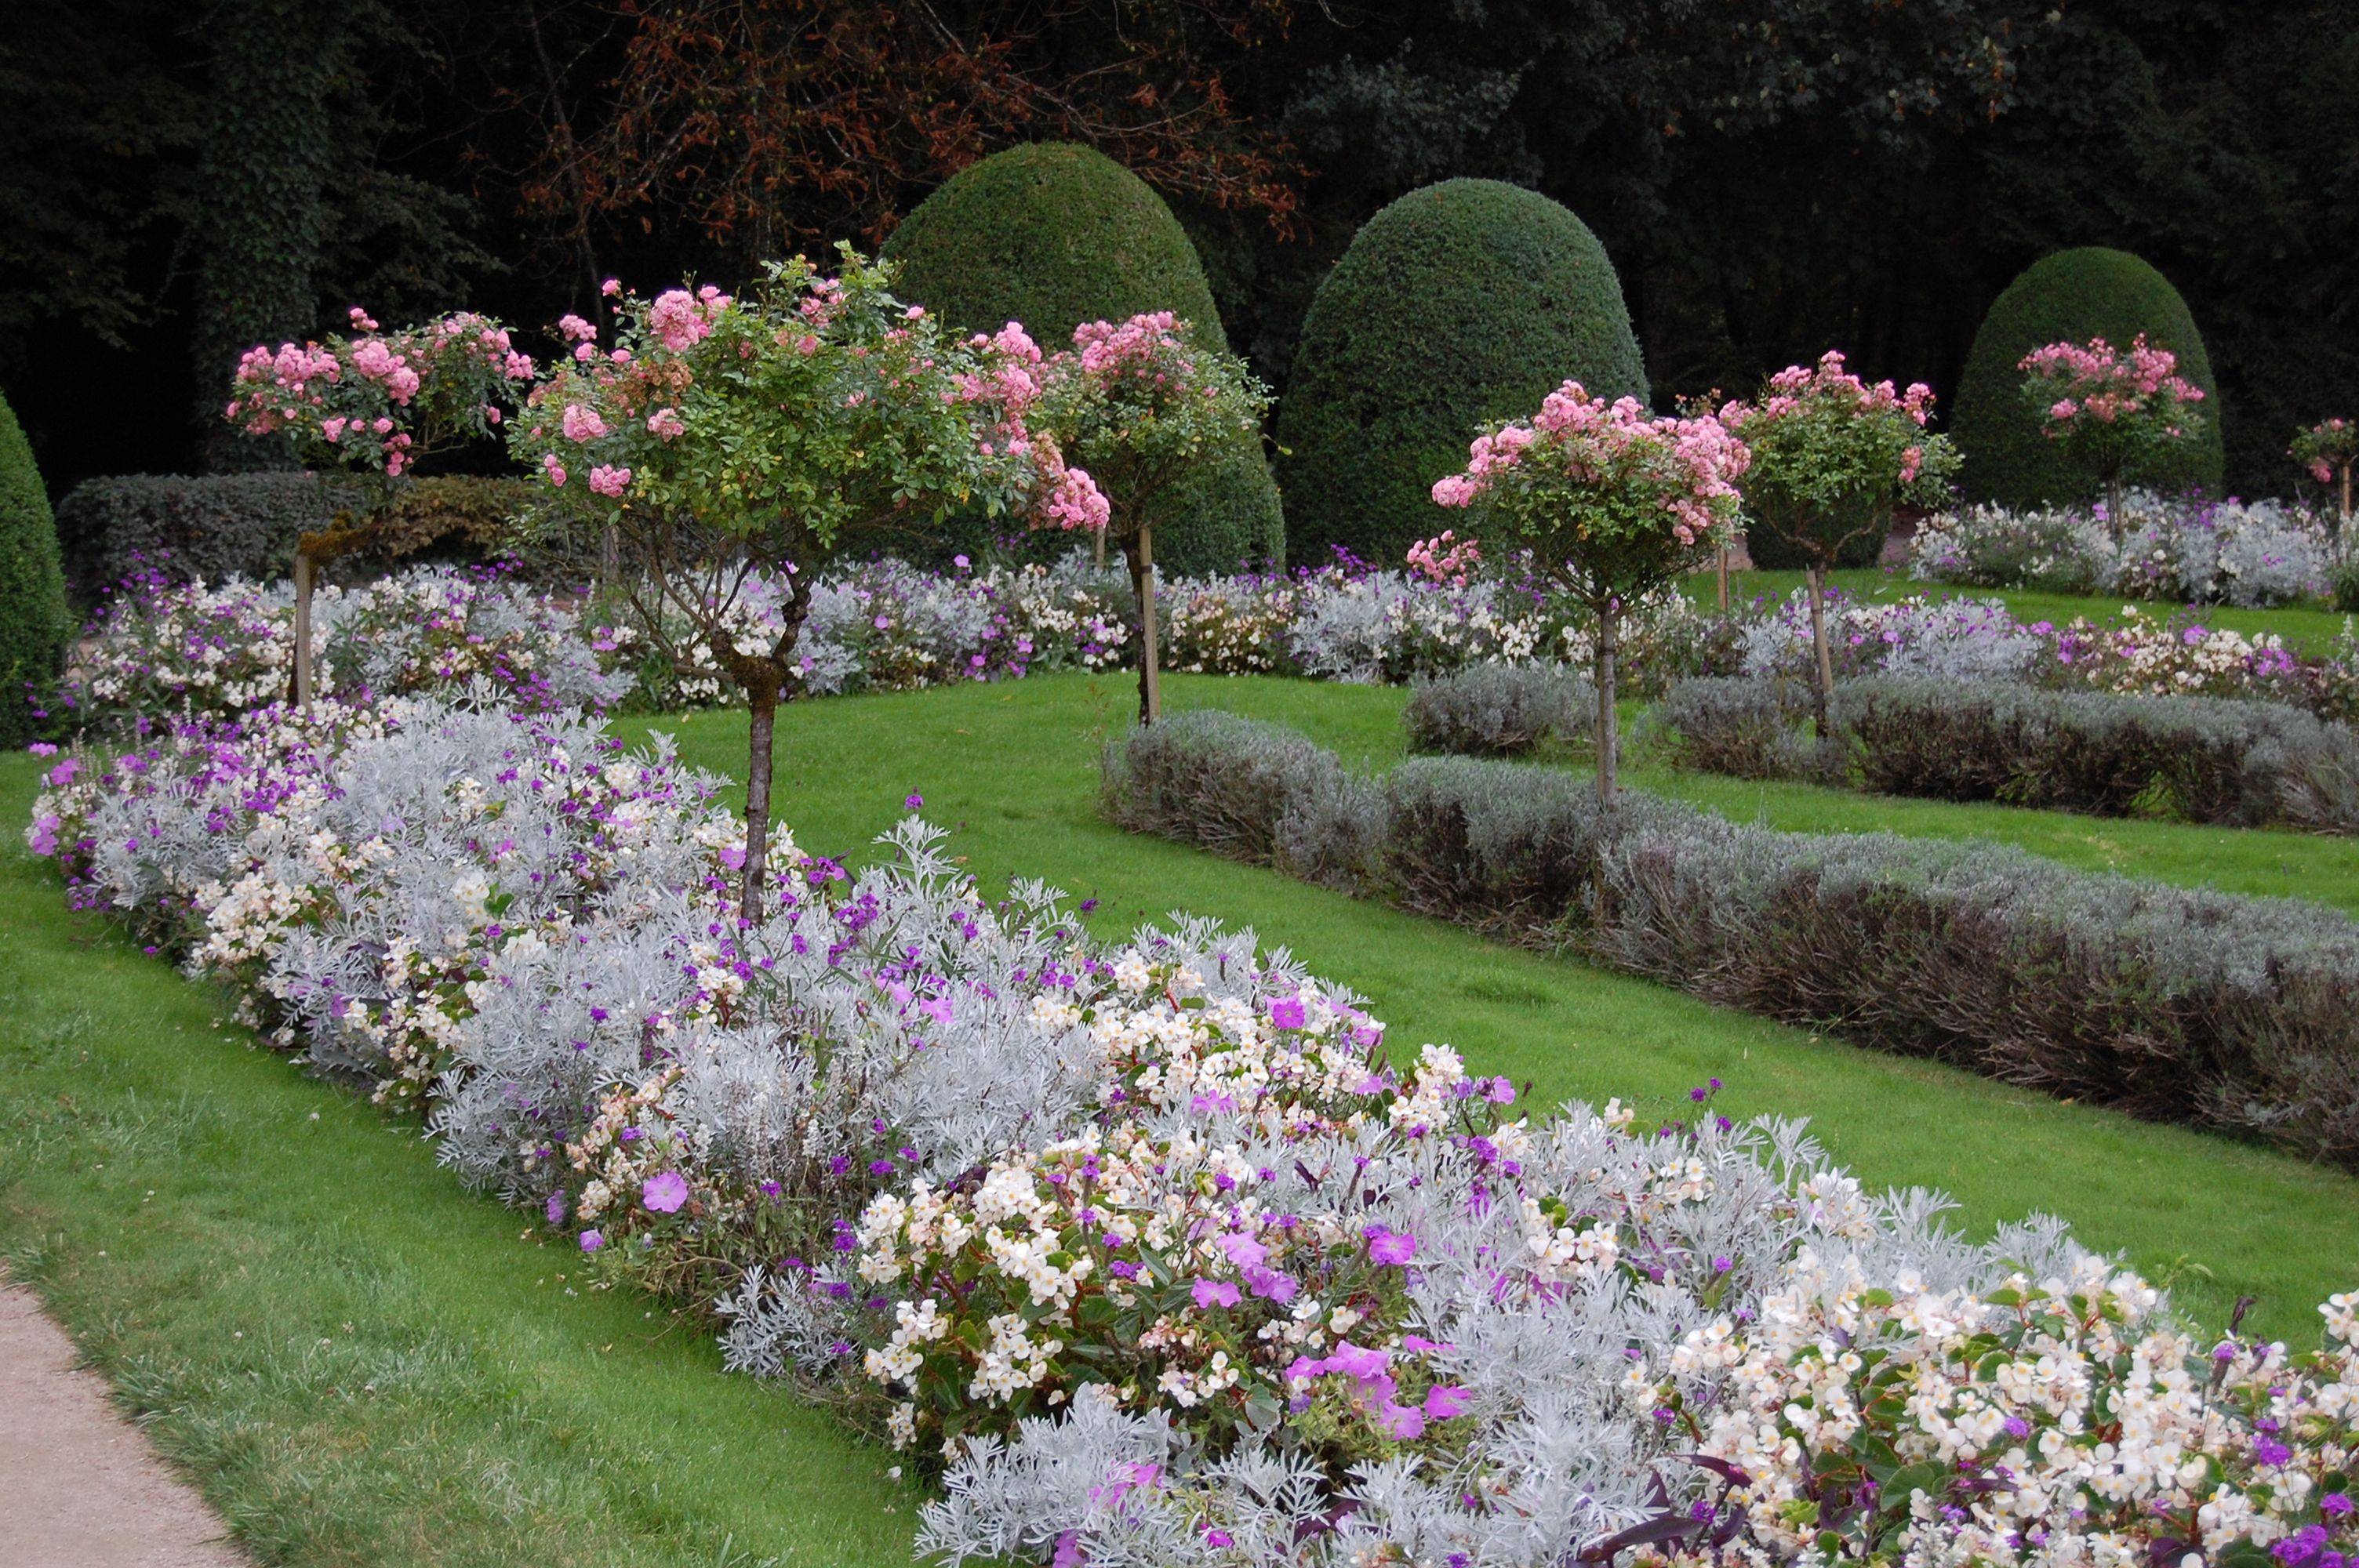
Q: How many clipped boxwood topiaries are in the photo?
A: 4